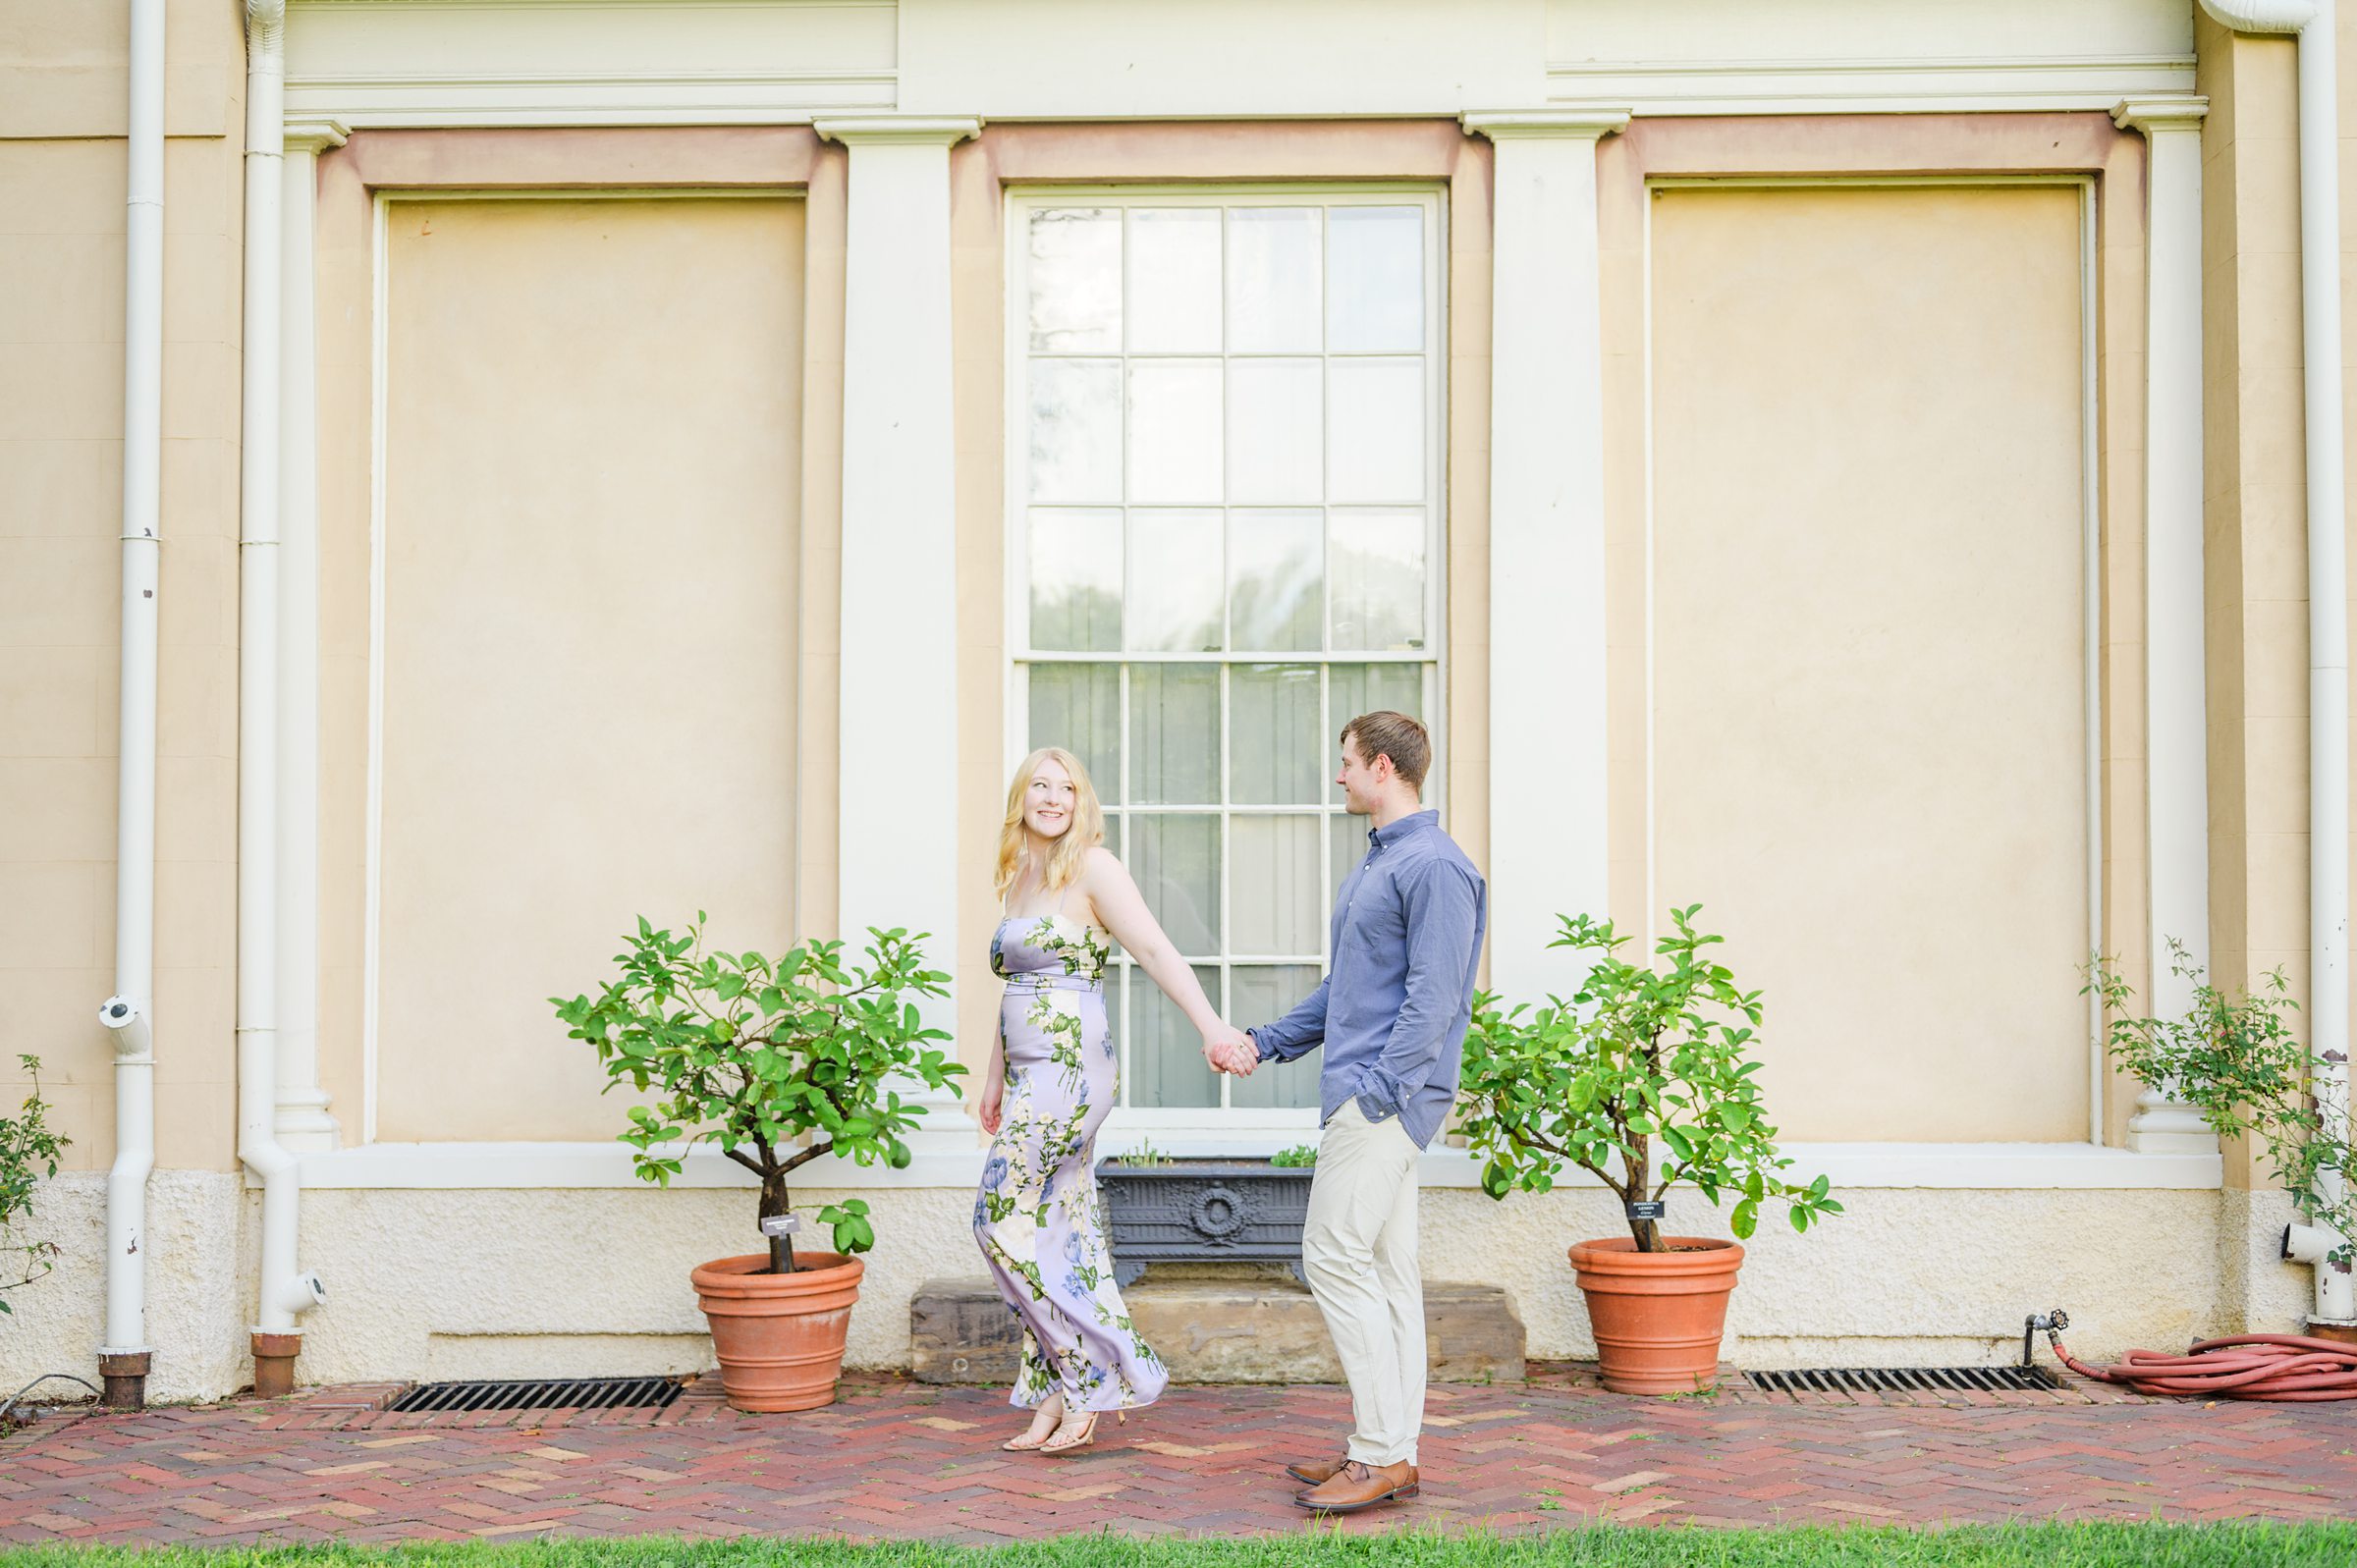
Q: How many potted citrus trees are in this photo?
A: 2